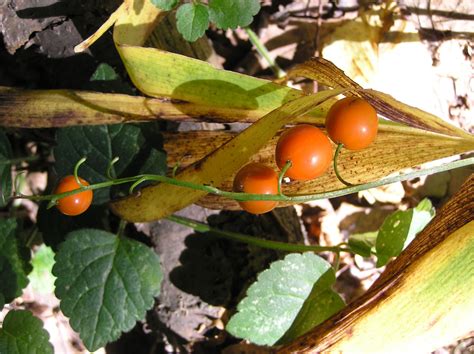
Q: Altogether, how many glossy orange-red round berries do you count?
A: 4